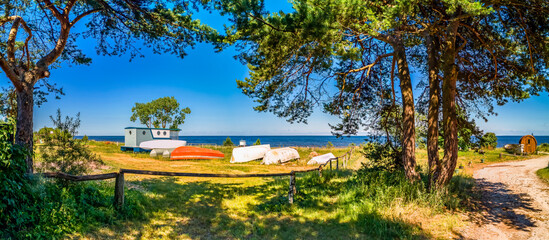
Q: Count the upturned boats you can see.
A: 5